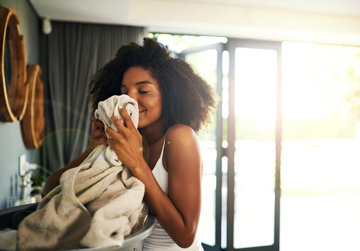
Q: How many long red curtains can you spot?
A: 0